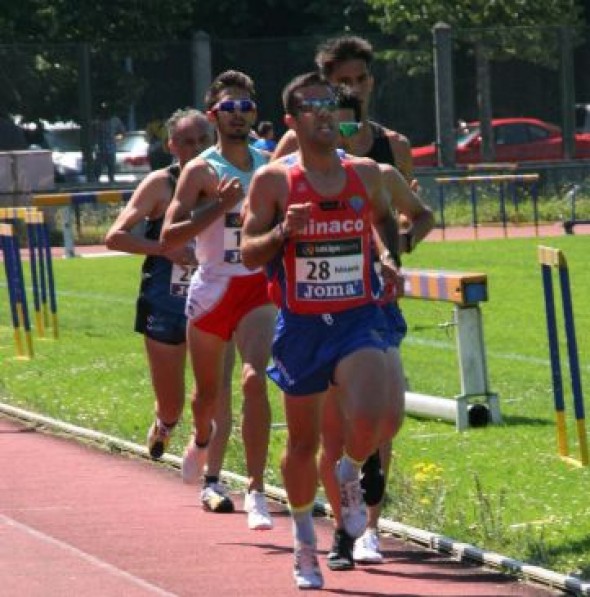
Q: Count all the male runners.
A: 5